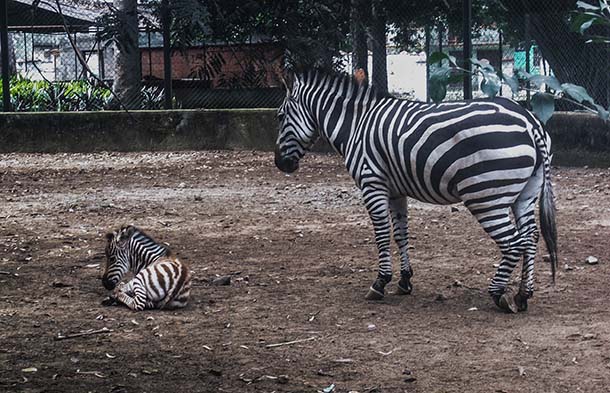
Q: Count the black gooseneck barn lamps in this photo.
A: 0